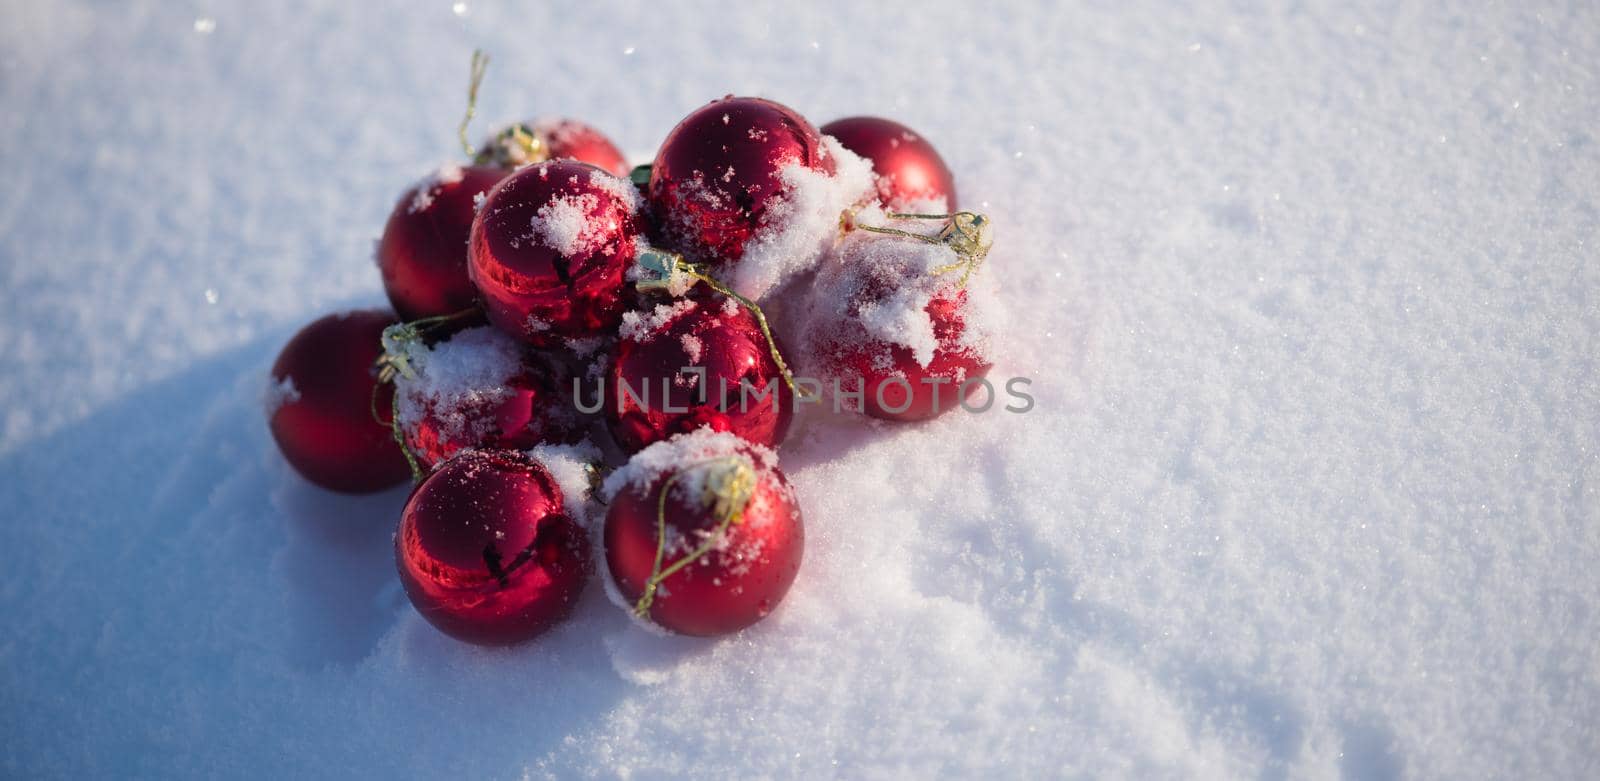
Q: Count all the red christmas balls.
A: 11